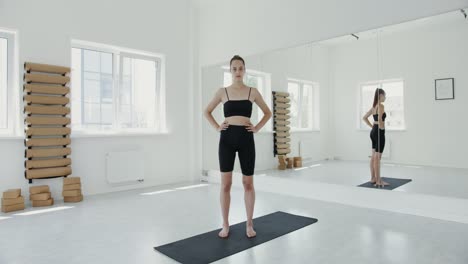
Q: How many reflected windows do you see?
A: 3